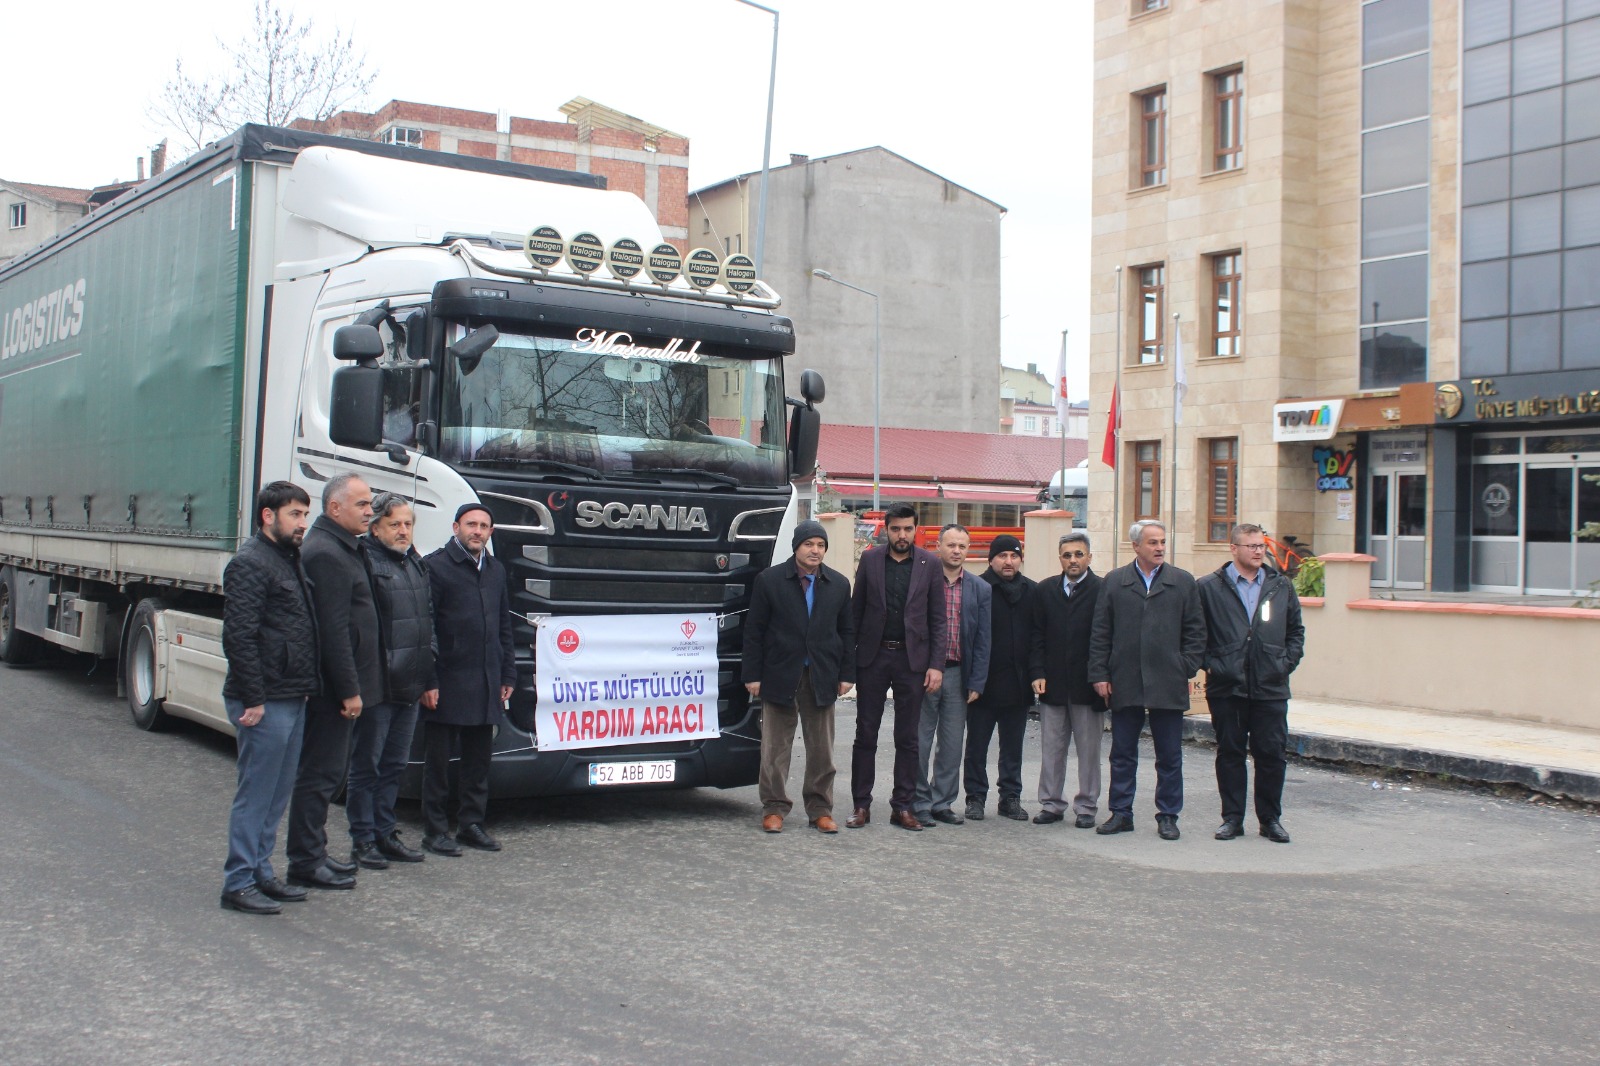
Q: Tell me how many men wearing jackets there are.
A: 11